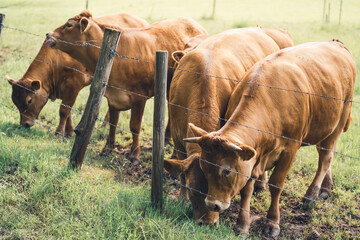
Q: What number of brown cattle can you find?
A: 5